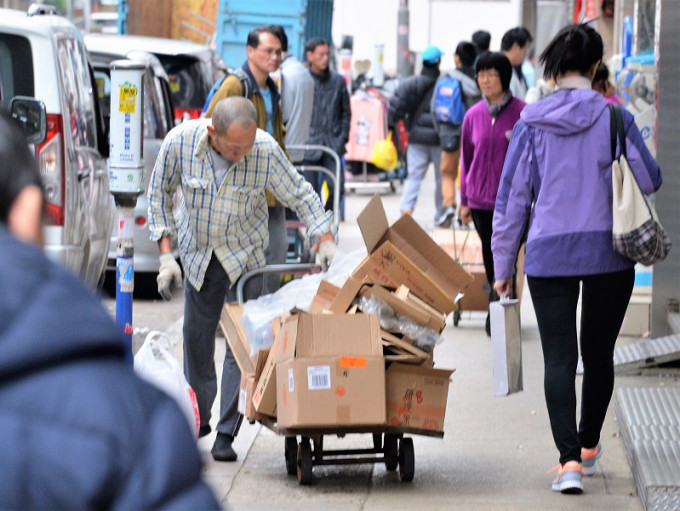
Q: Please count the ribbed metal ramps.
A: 2